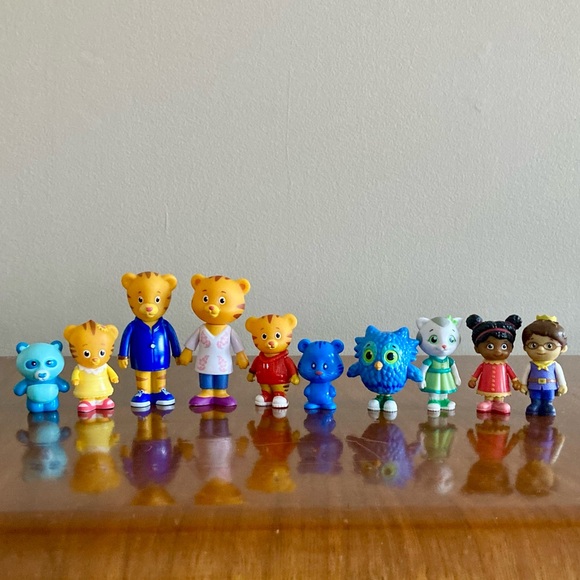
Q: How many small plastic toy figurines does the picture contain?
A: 10